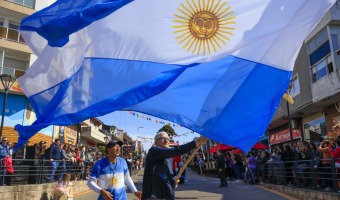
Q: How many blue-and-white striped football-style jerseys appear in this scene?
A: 1